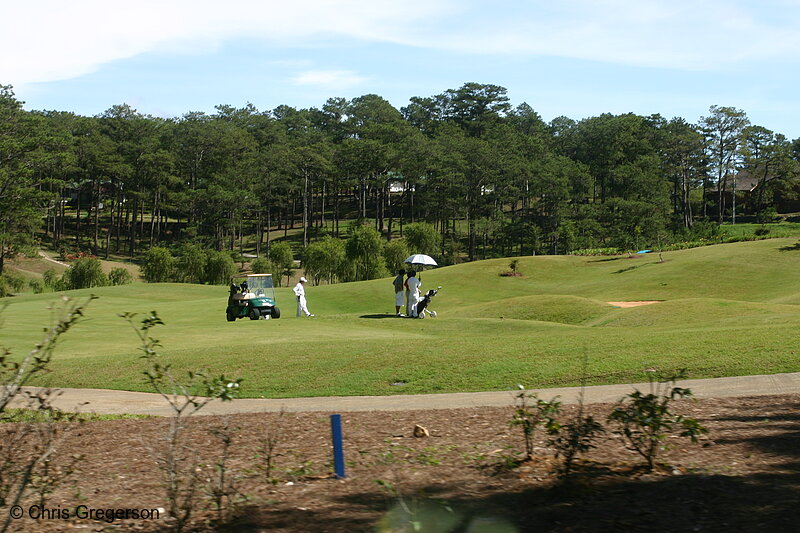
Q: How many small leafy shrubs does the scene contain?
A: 3